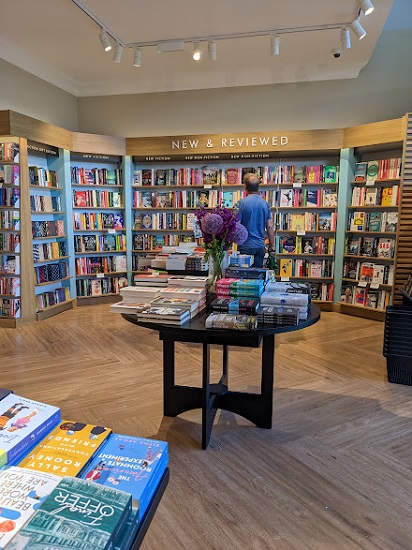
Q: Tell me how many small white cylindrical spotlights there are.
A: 9